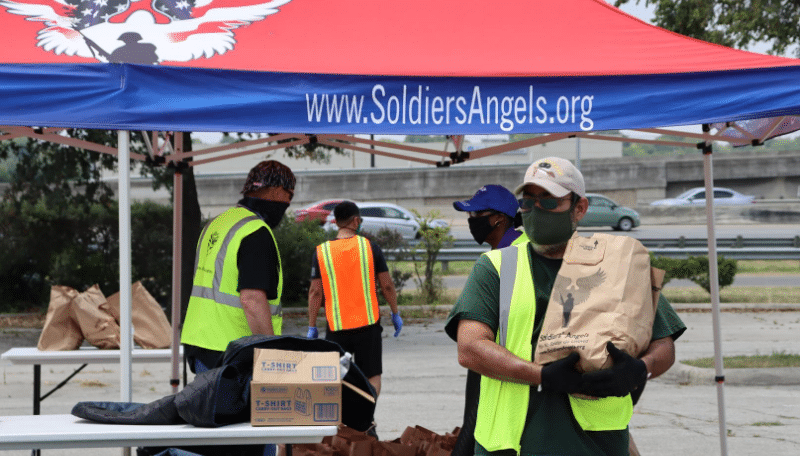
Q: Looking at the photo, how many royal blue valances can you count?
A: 1